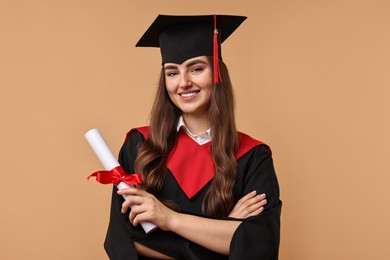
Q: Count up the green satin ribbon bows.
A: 0